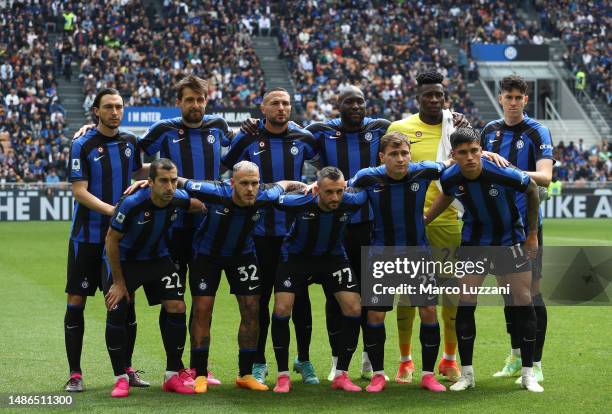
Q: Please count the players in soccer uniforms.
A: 11